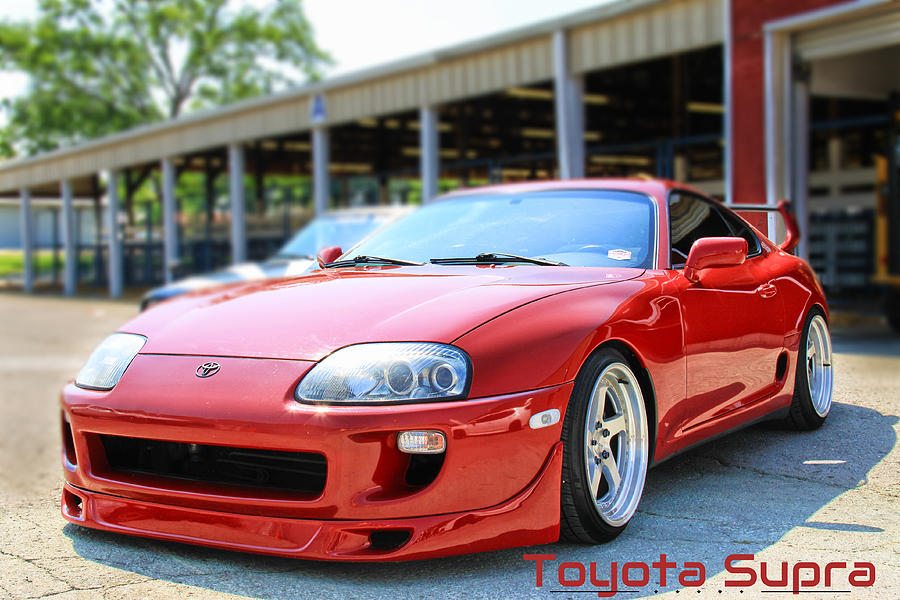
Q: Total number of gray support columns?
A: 8